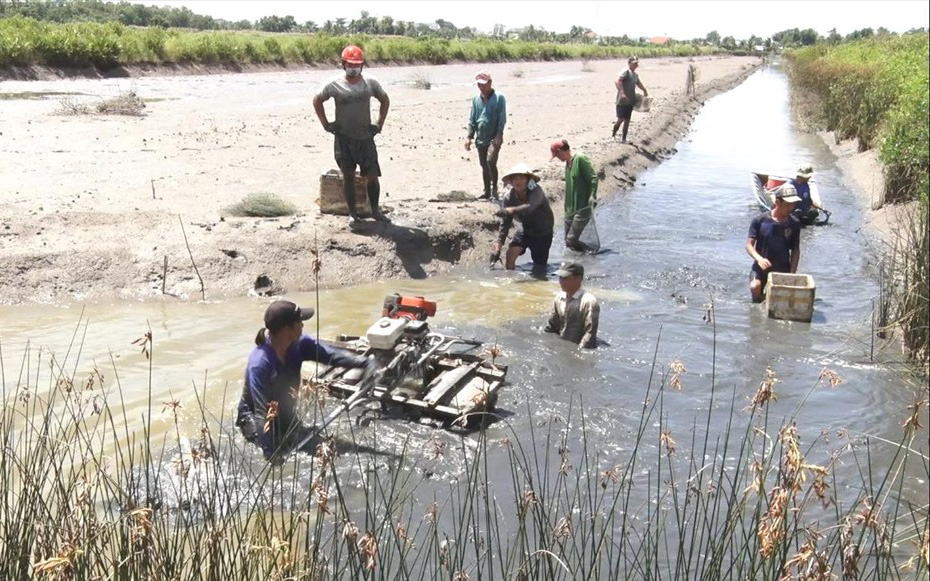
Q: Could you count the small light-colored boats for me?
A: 1